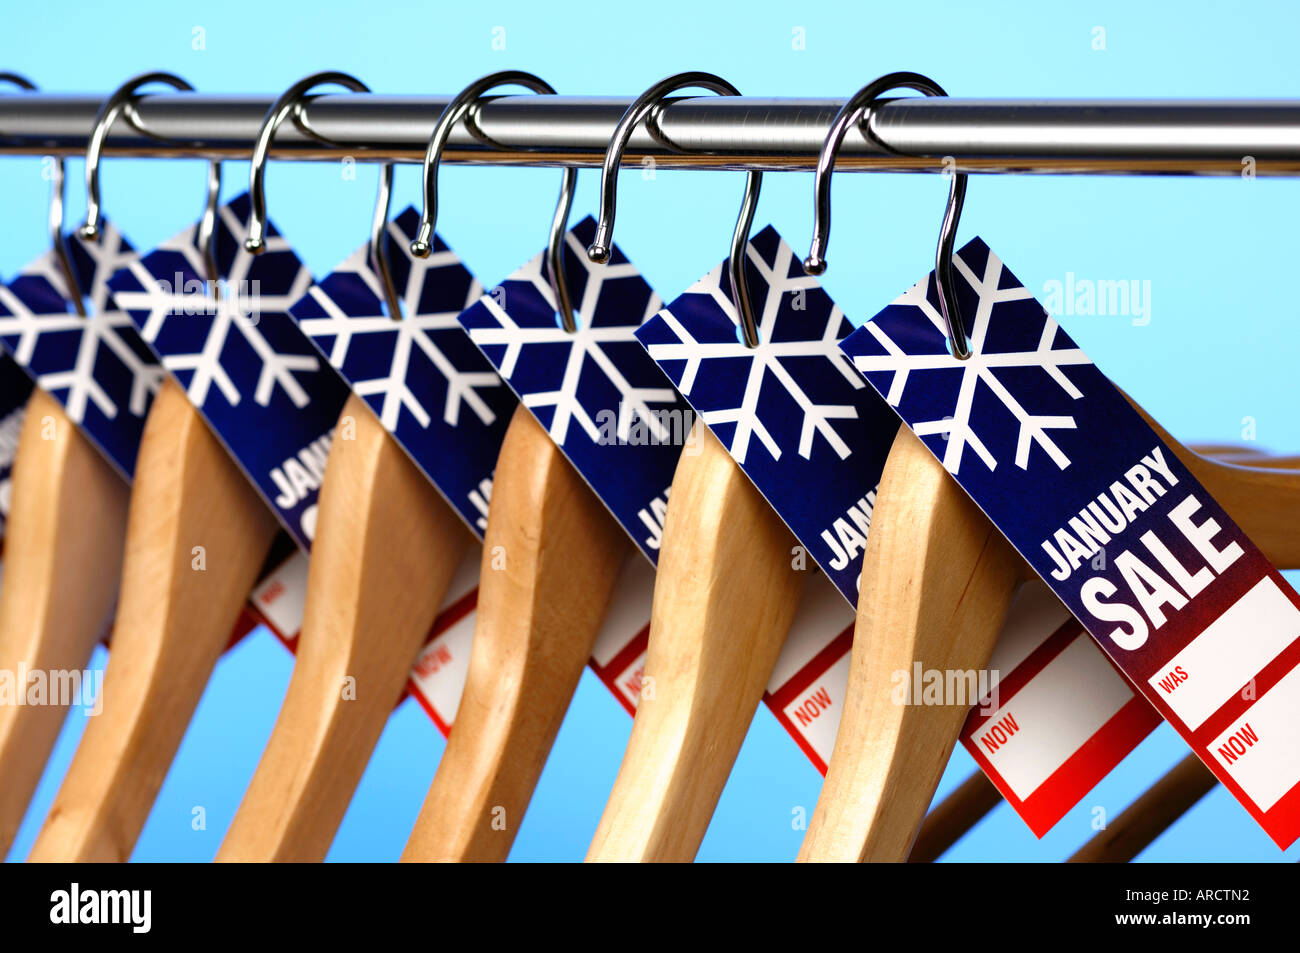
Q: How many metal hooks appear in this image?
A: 6